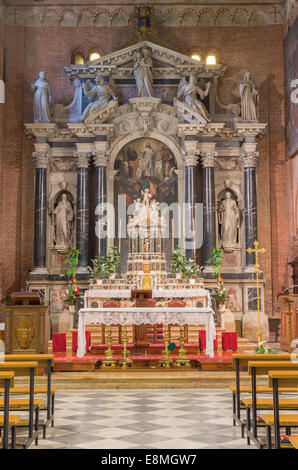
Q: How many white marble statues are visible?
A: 7